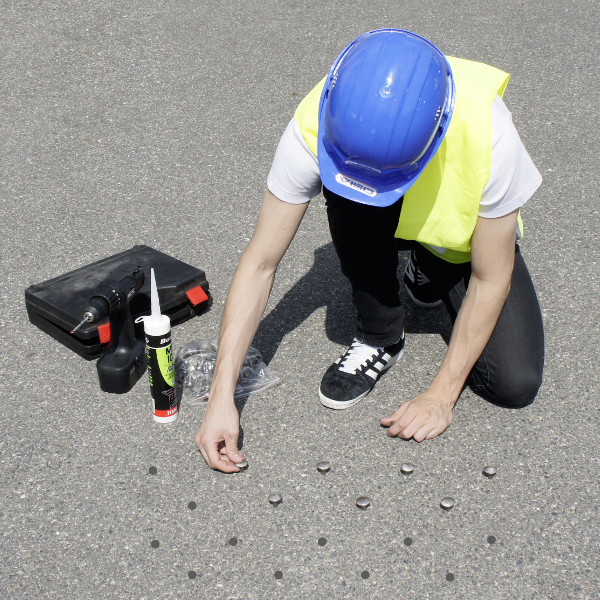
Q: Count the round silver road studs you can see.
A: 7